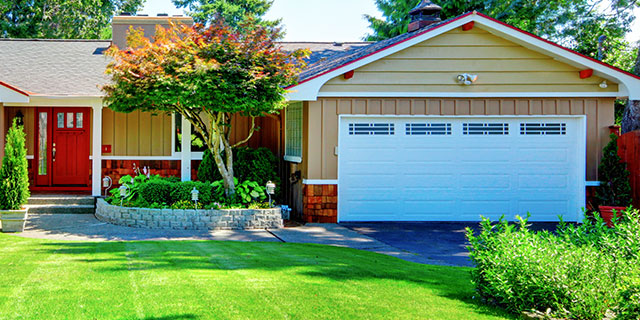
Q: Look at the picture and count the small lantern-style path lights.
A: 4